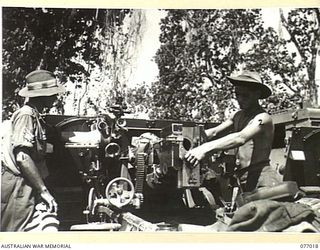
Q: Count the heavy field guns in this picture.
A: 1